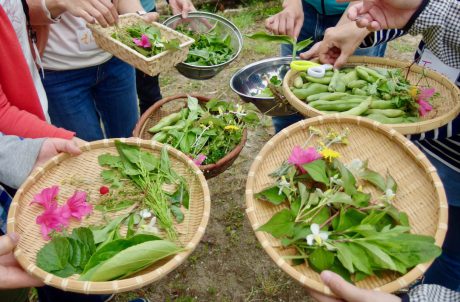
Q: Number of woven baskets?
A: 5